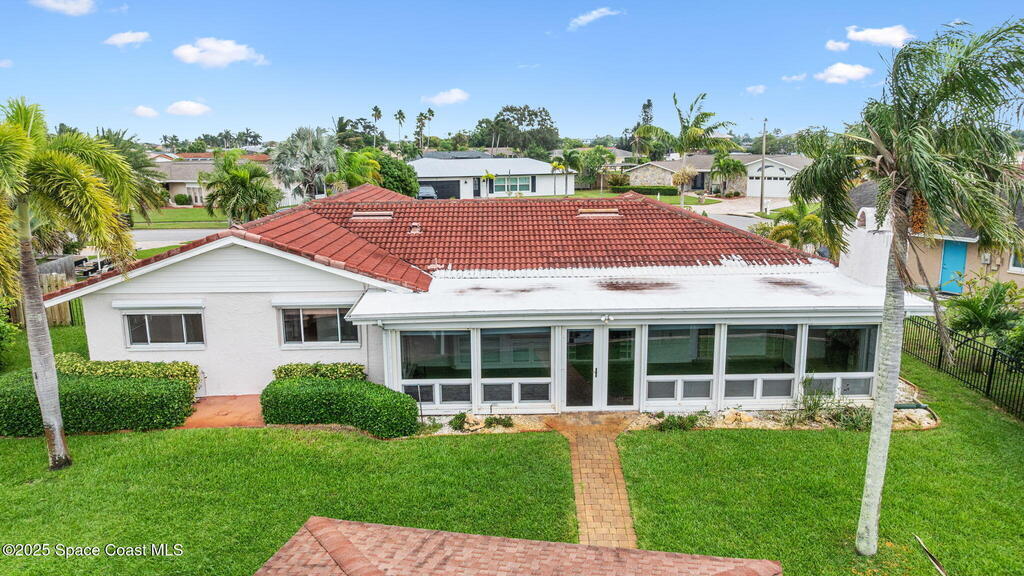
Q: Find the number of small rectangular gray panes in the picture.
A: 10